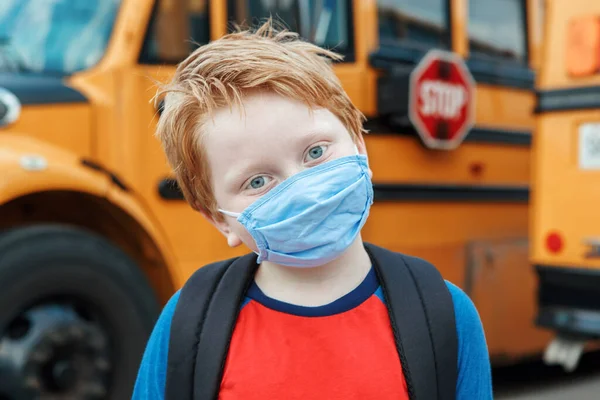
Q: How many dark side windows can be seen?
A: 4